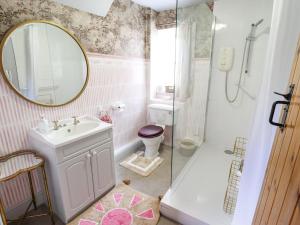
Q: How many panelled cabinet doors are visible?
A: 2